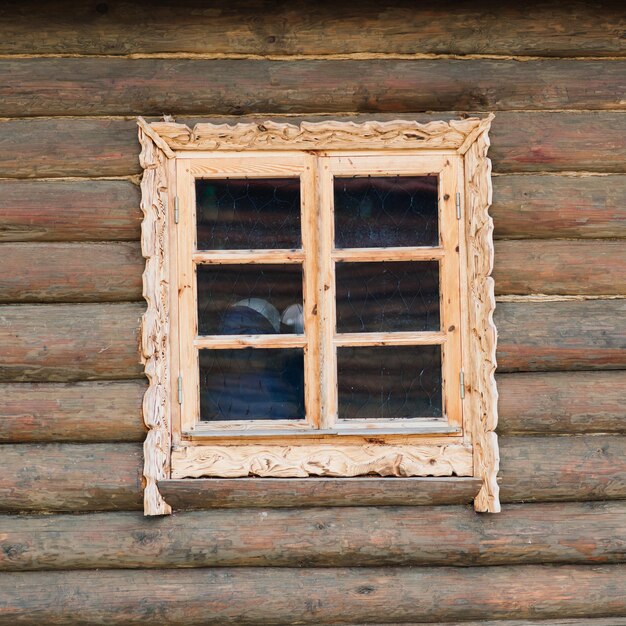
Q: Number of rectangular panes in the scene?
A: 6